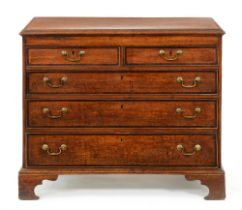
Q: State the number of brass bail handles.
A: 8